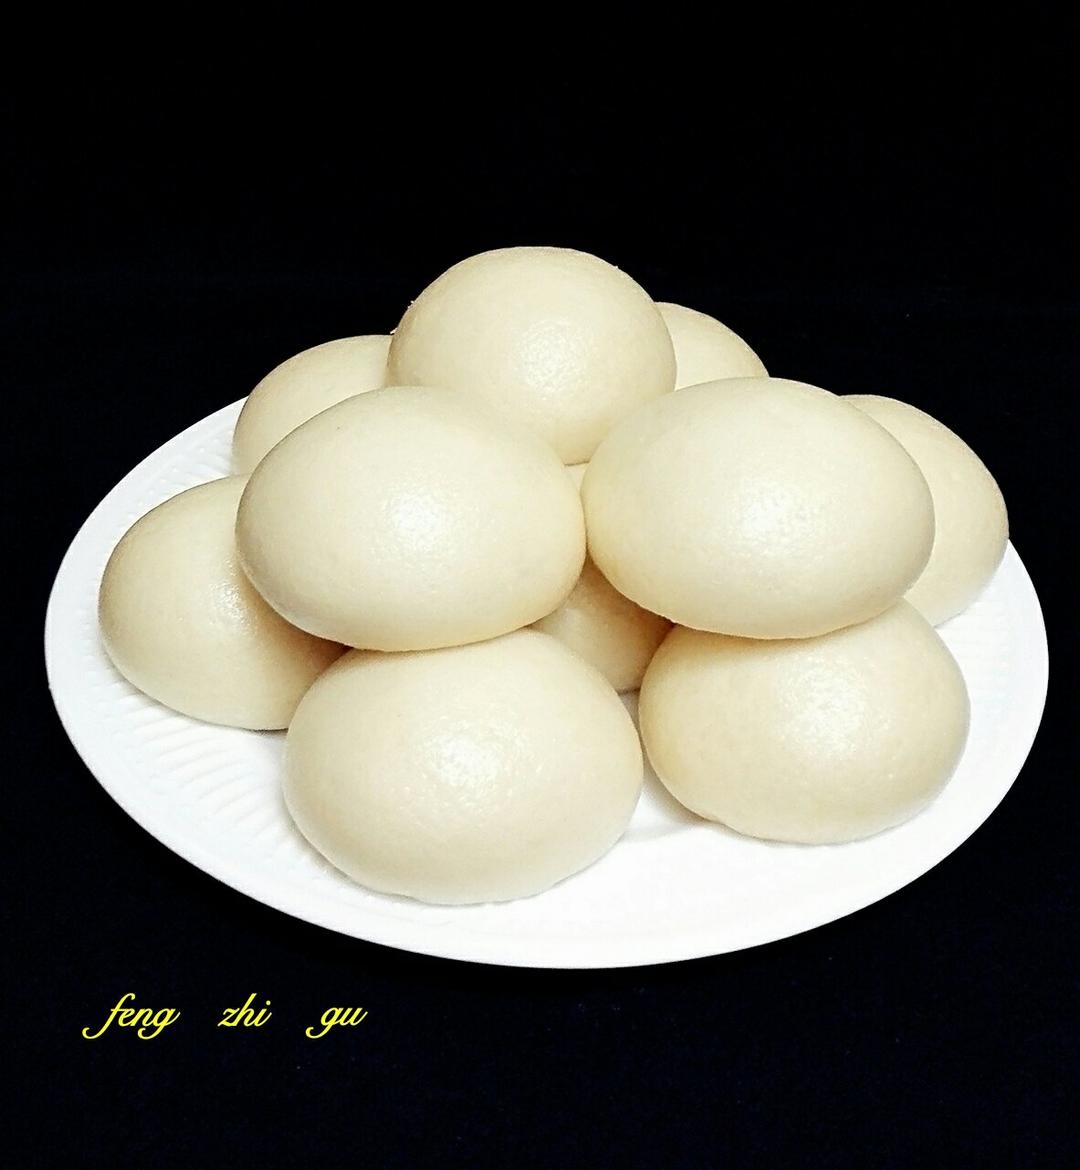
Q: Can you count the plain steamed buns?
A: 10